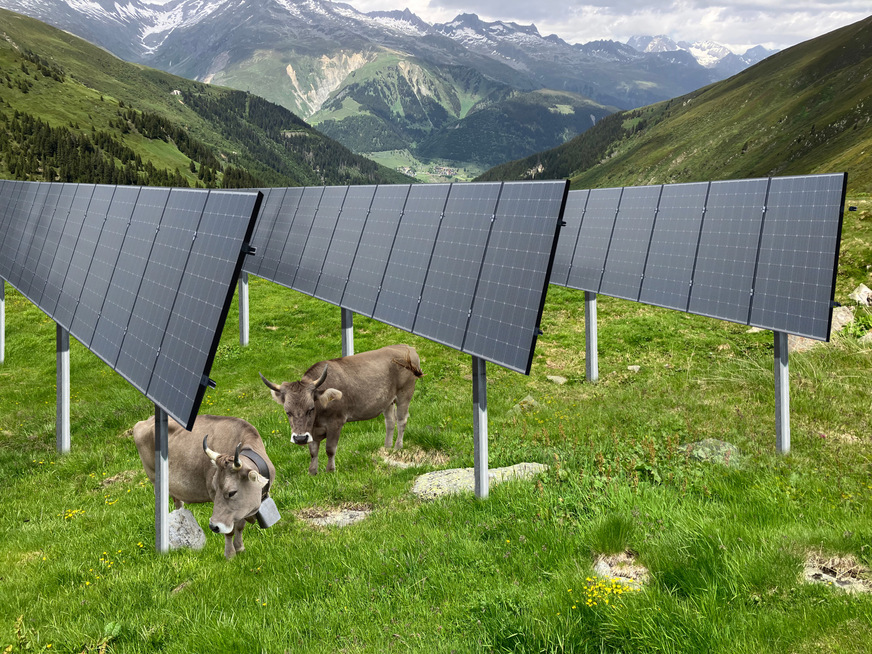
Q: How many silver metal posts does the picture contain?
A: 8